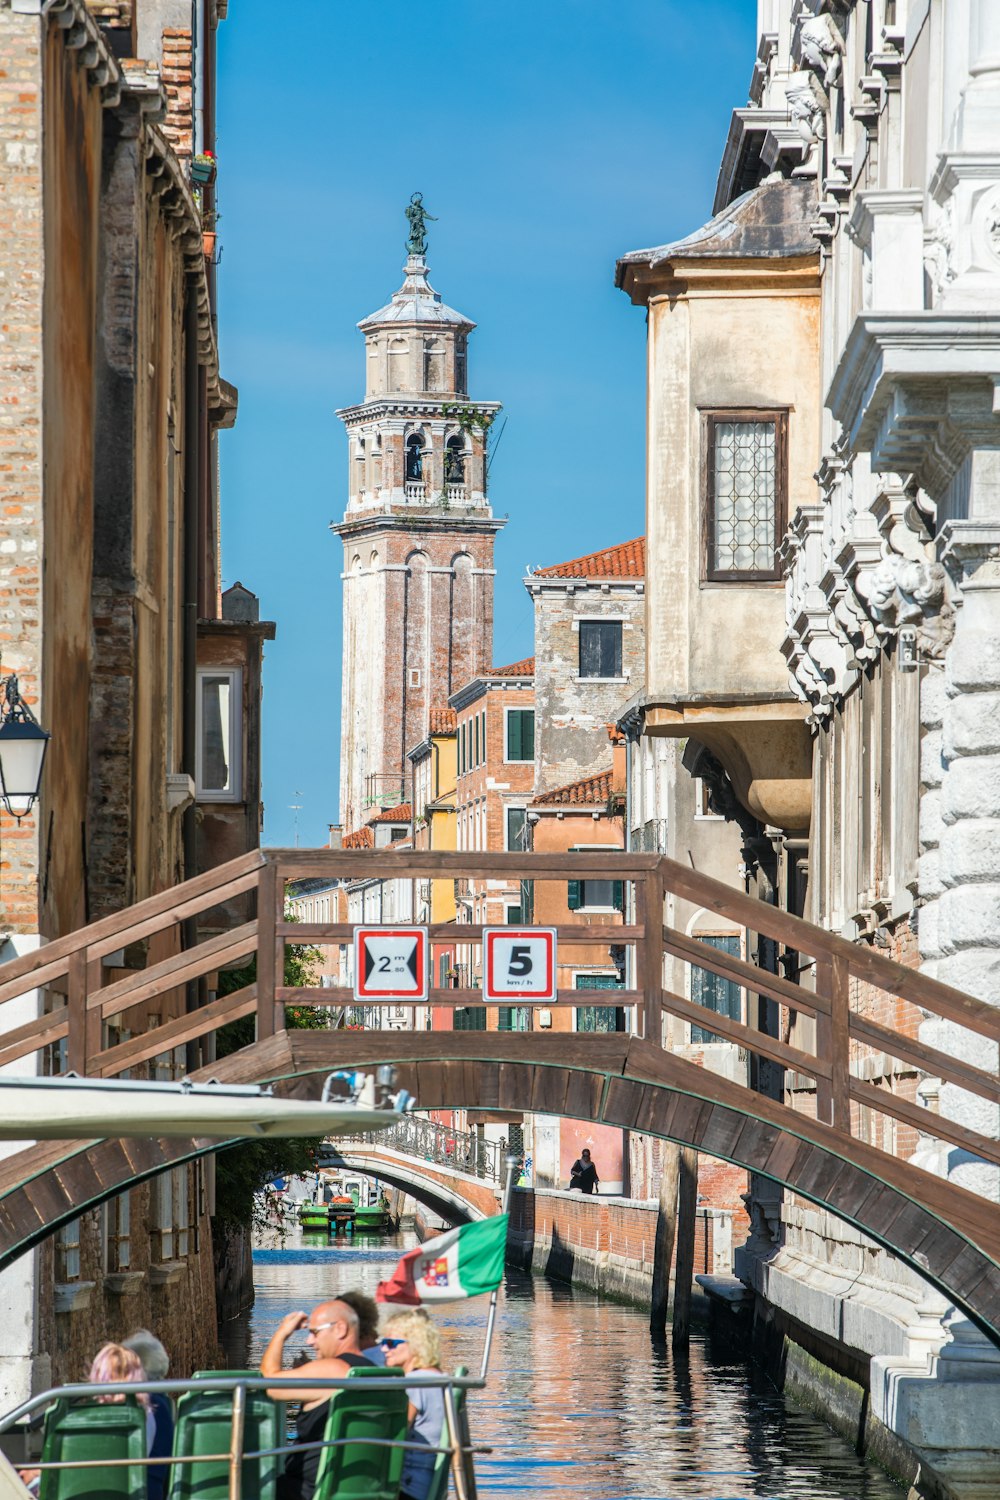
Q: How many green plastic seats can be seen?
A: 4